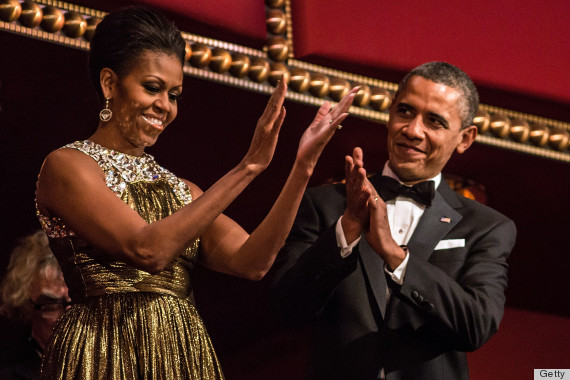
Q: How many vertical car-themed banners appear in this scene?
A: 0